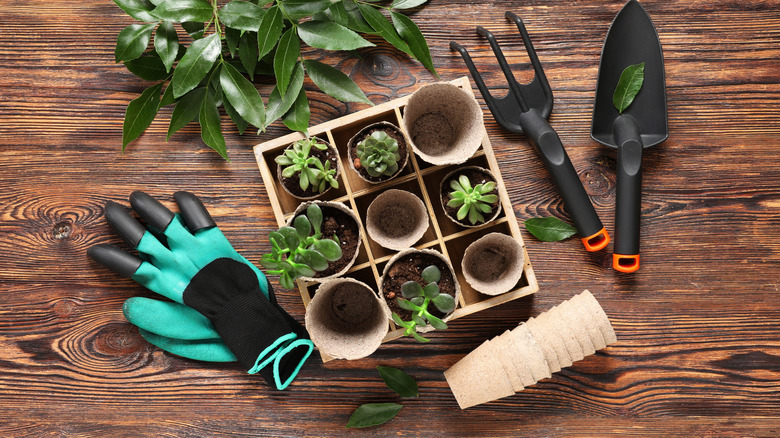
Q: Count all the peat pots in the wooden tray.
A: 9